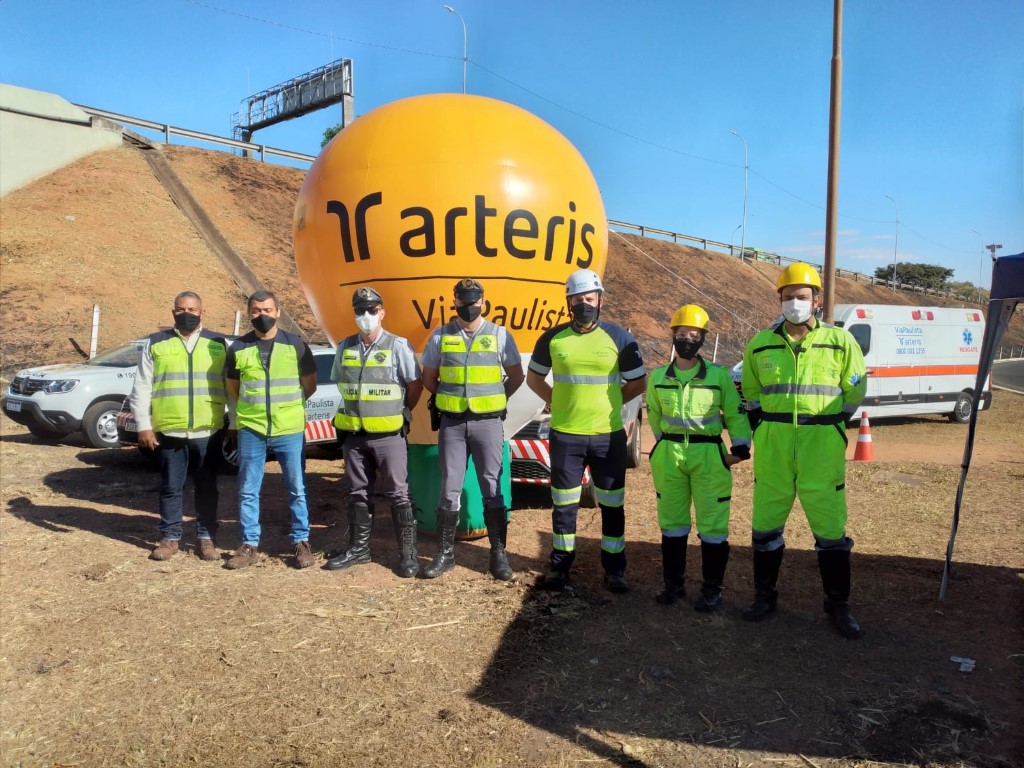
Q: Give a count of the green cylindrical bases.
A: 1